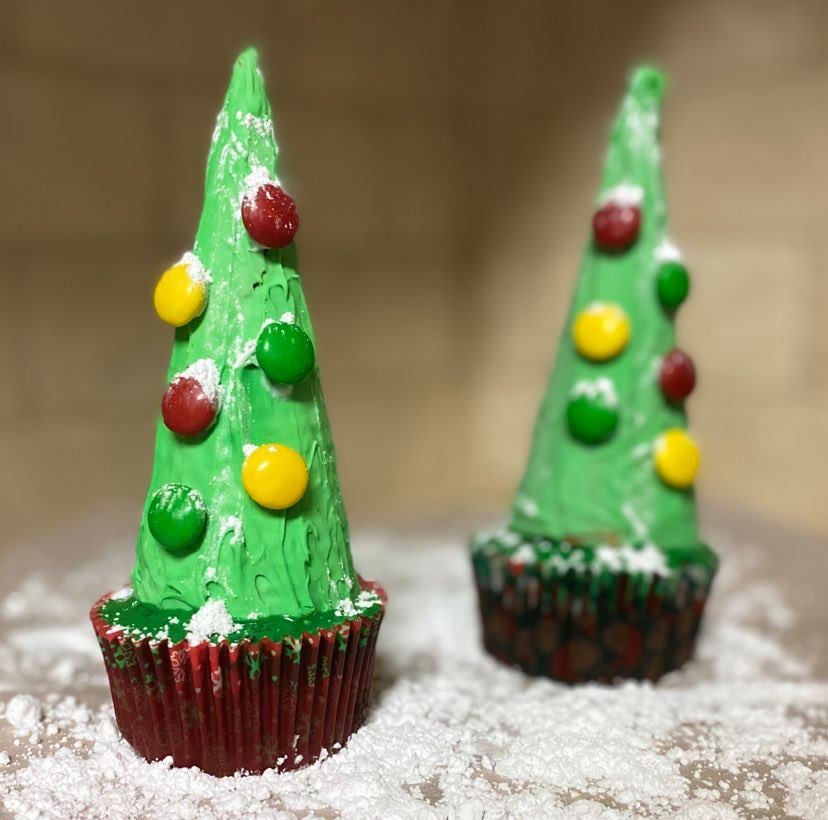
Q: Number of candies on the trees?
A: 12